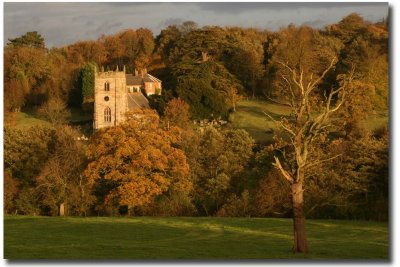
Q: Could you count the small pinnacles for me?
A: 4